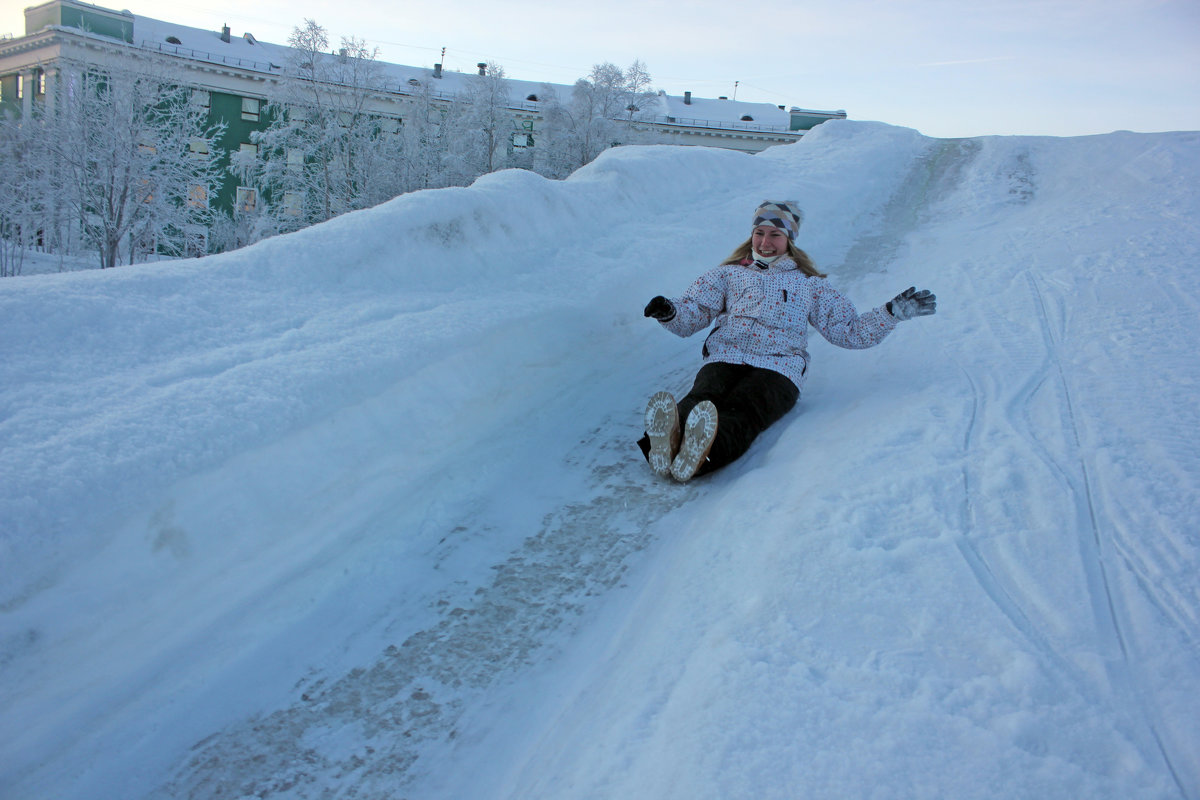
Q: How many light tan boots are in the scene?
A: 2